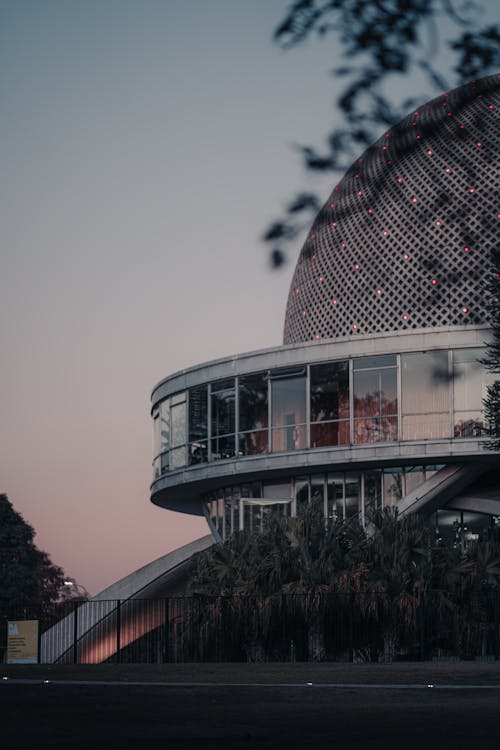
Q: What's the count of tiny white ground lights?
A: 4